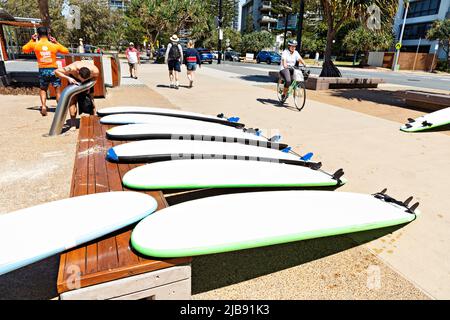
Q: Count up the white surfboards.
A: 8